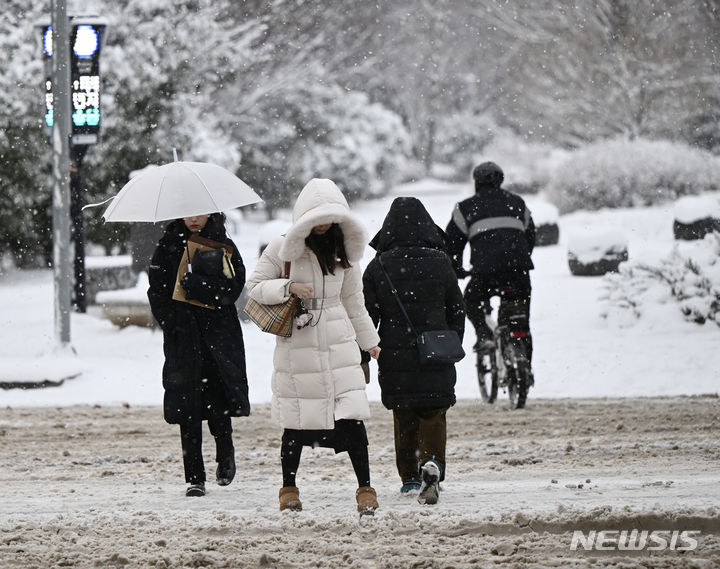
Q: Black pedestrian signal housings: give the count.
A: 2